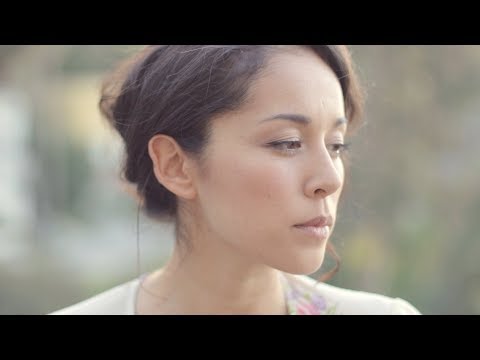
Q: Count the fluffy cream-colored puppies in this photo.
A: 0